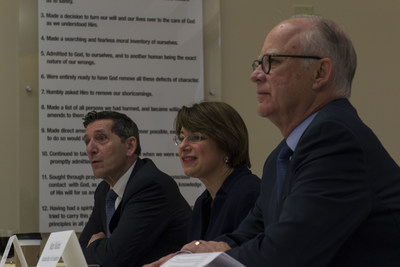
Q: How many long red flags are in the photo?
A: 0